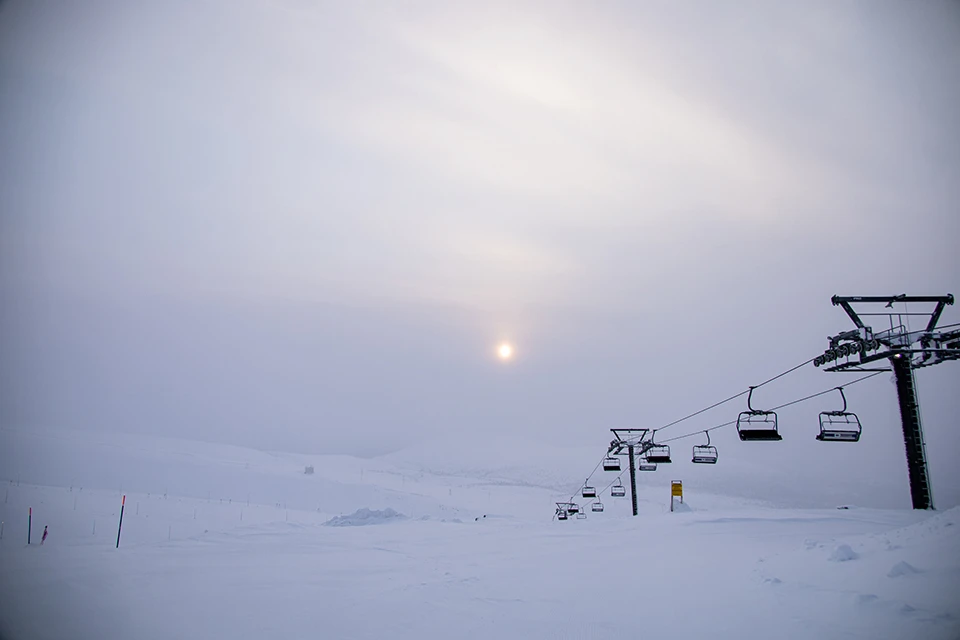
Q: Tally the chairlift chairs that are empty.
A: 12